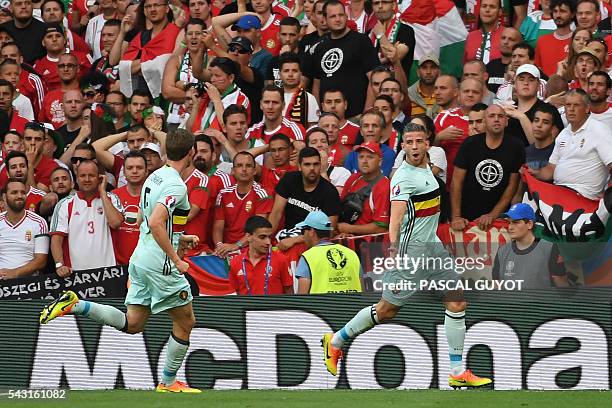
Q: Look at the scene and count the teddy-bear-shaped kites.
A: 0